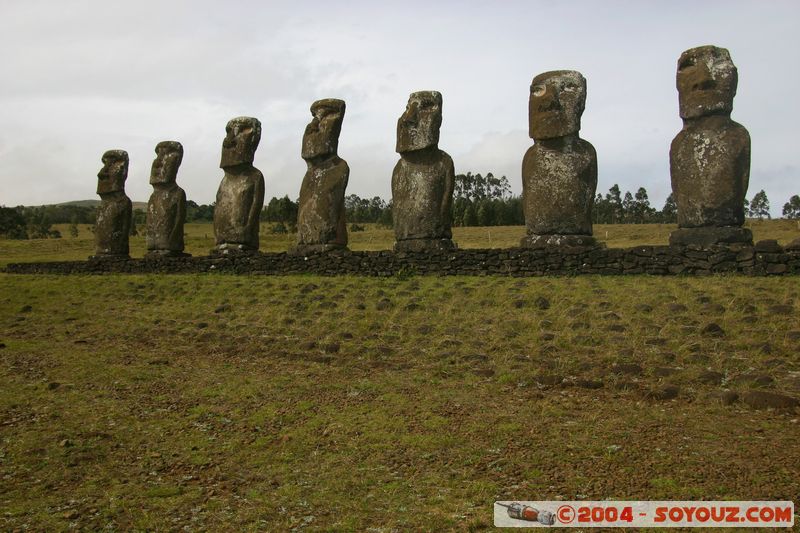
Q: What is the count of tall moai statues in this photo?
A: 7